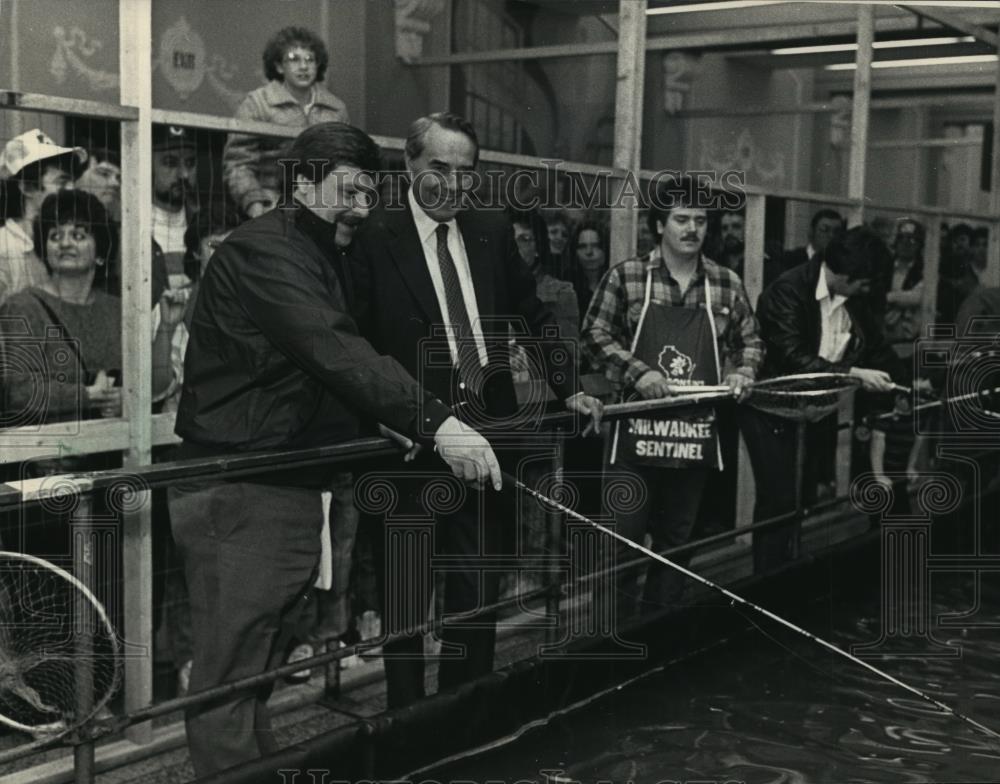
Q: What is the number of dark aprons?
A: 1